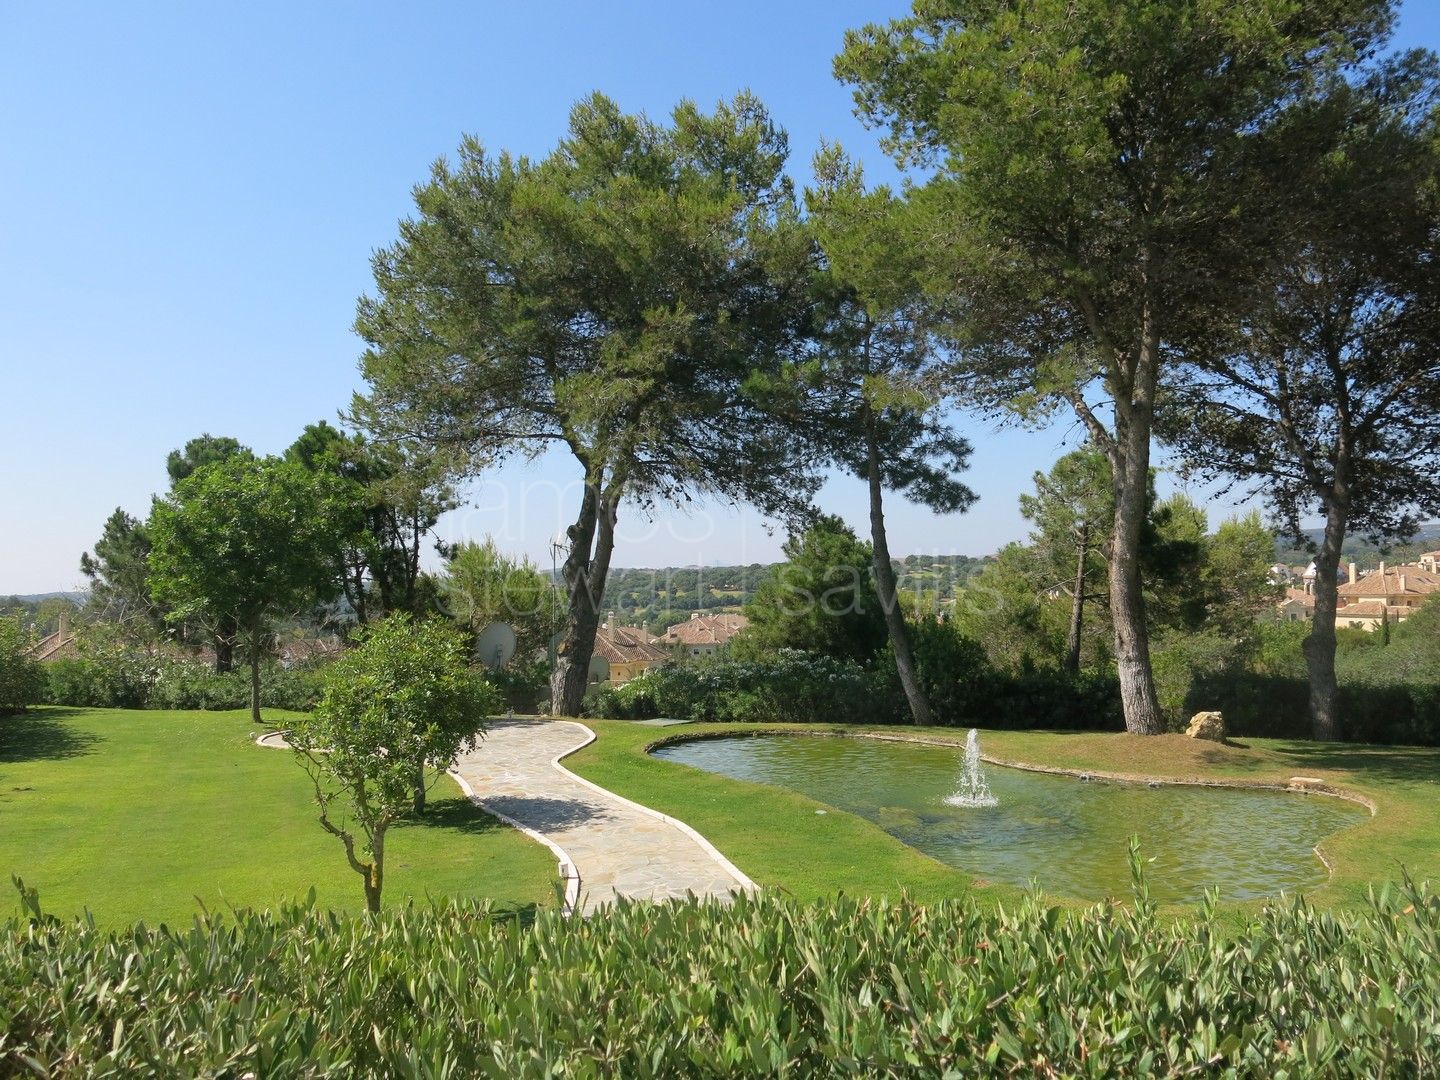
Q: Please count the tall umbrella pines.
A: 4